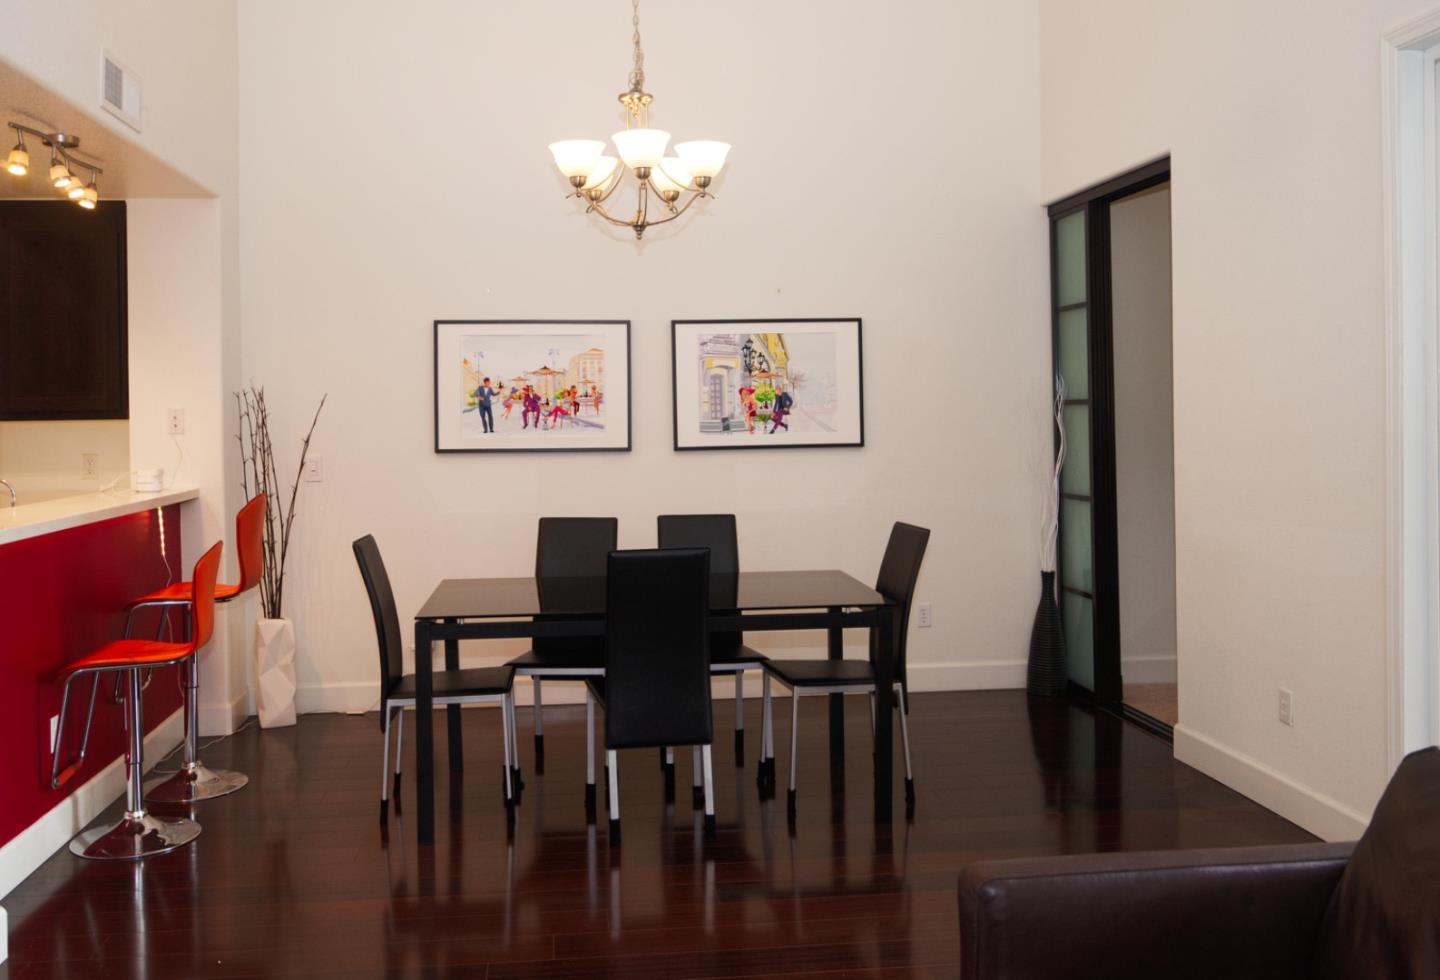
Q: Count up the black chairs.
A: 5